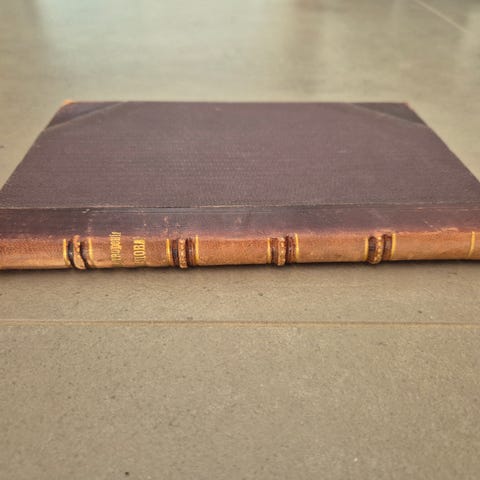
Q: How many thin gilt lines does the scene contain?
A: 9